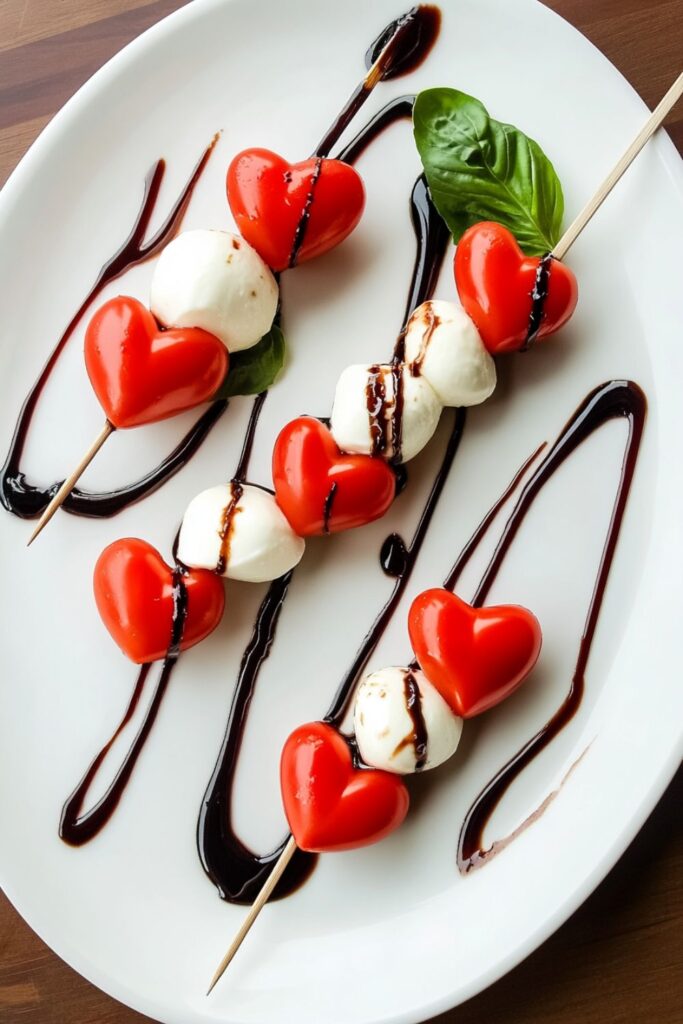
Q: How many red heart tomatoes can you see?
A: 7